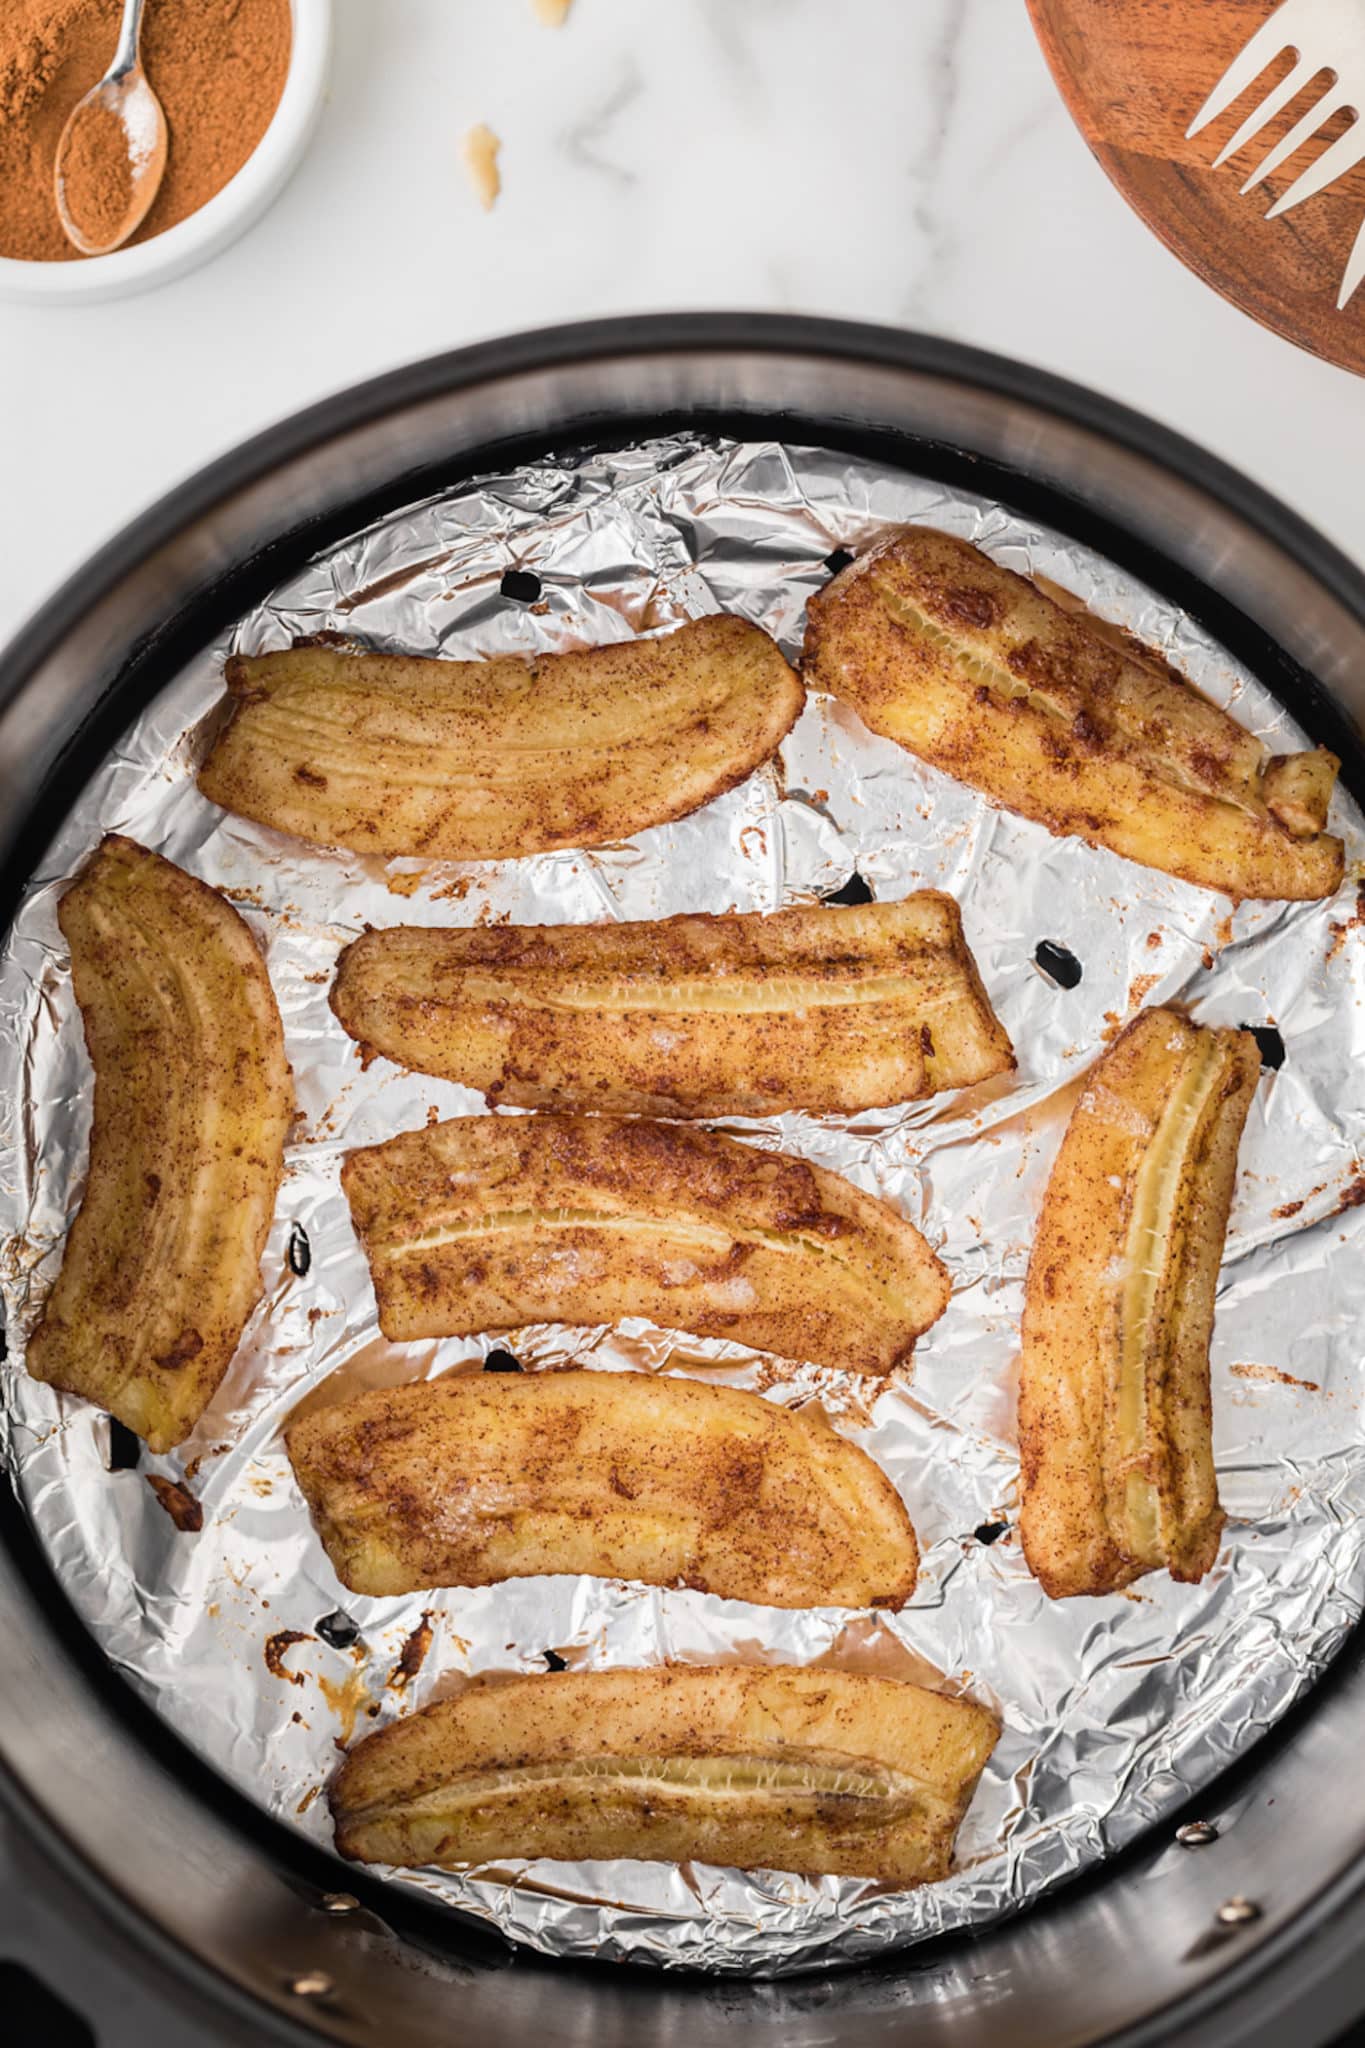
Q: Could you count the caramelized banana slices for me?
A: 8